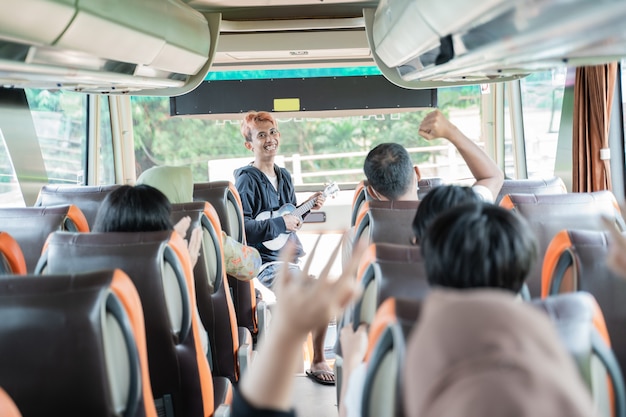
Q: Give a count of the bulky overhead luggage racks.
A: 2